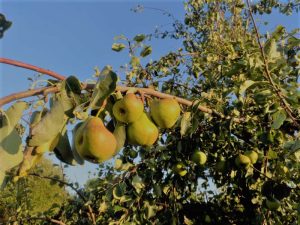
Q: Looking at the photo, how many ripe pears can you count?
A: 4